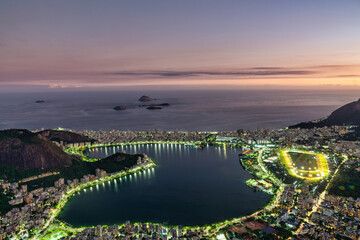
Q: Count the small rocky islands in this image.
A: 5